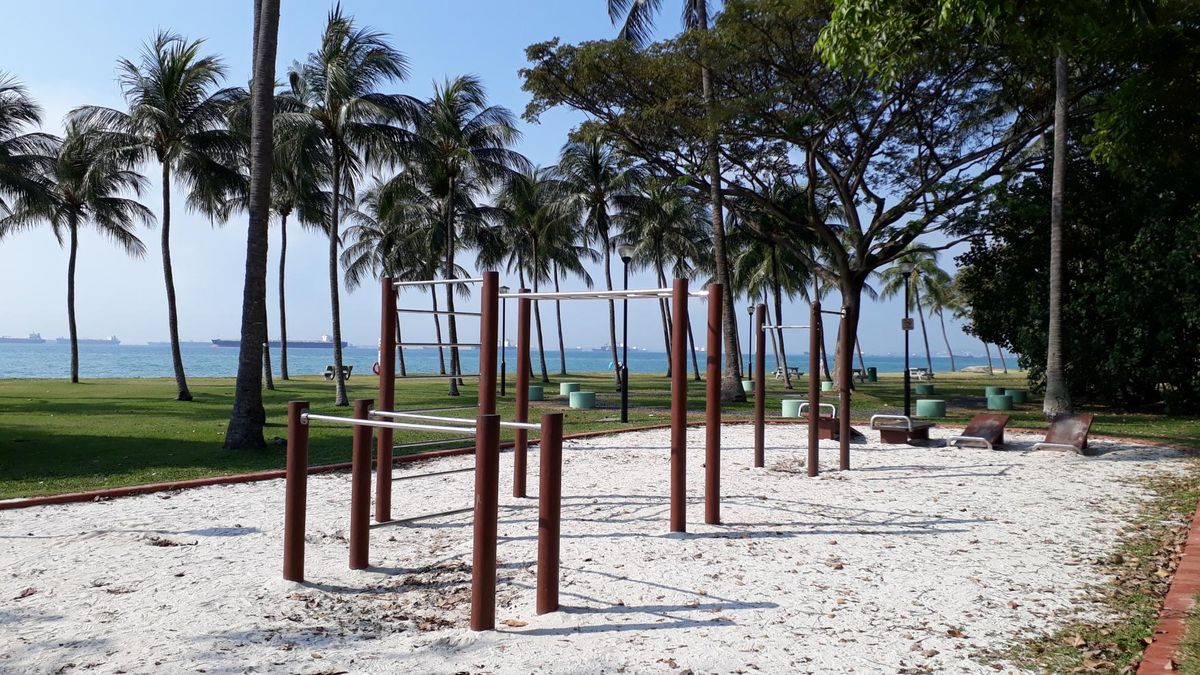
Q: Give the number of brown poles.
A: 12